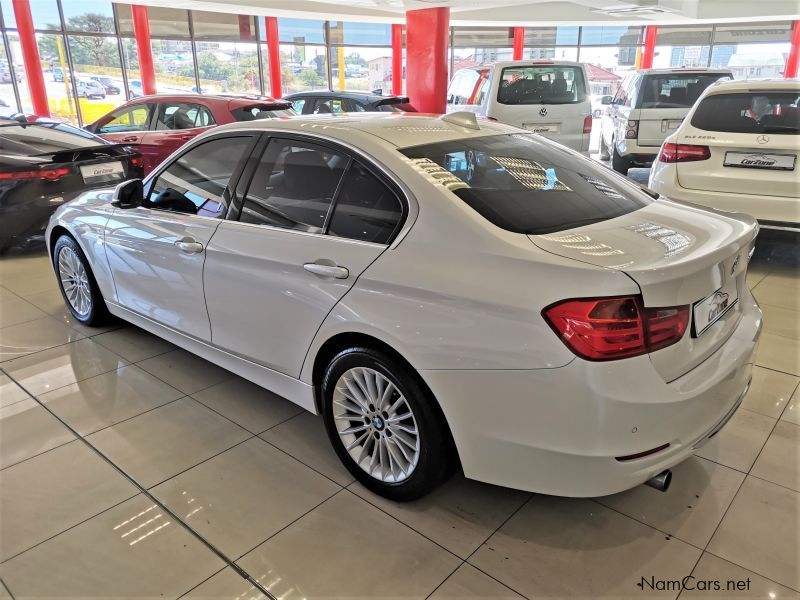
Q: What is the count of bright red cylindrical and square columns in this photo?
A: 8